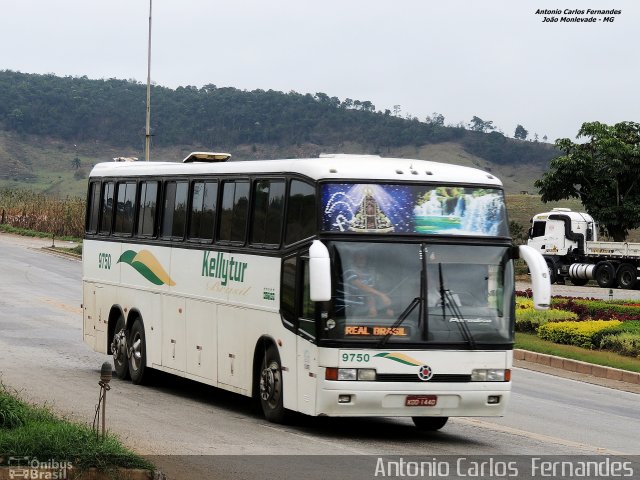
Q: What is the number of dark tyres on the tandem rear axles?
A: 2